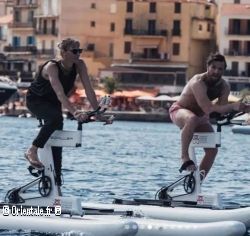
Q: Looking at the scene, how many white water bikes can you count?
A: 2